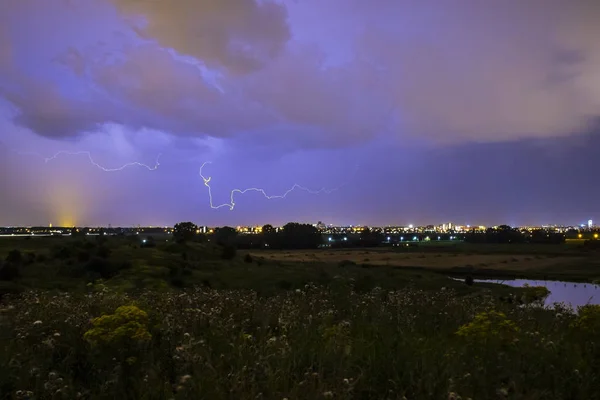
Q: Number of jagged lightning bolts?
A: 2